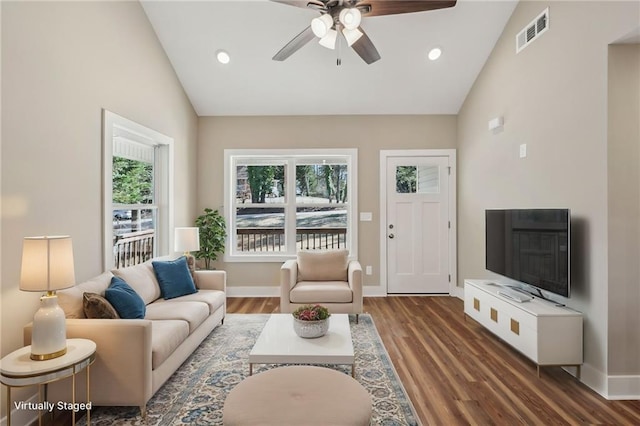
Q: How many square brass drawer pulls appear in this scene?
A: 3